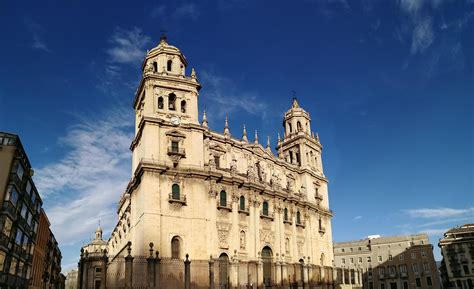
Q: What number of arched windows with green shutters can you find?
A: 6